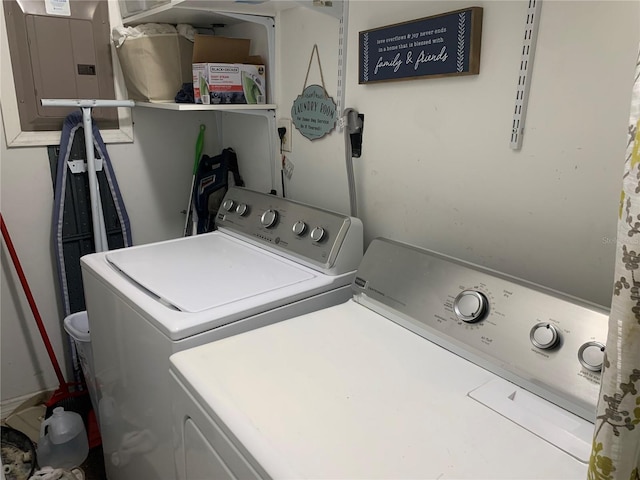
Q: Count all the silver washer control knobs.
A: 5